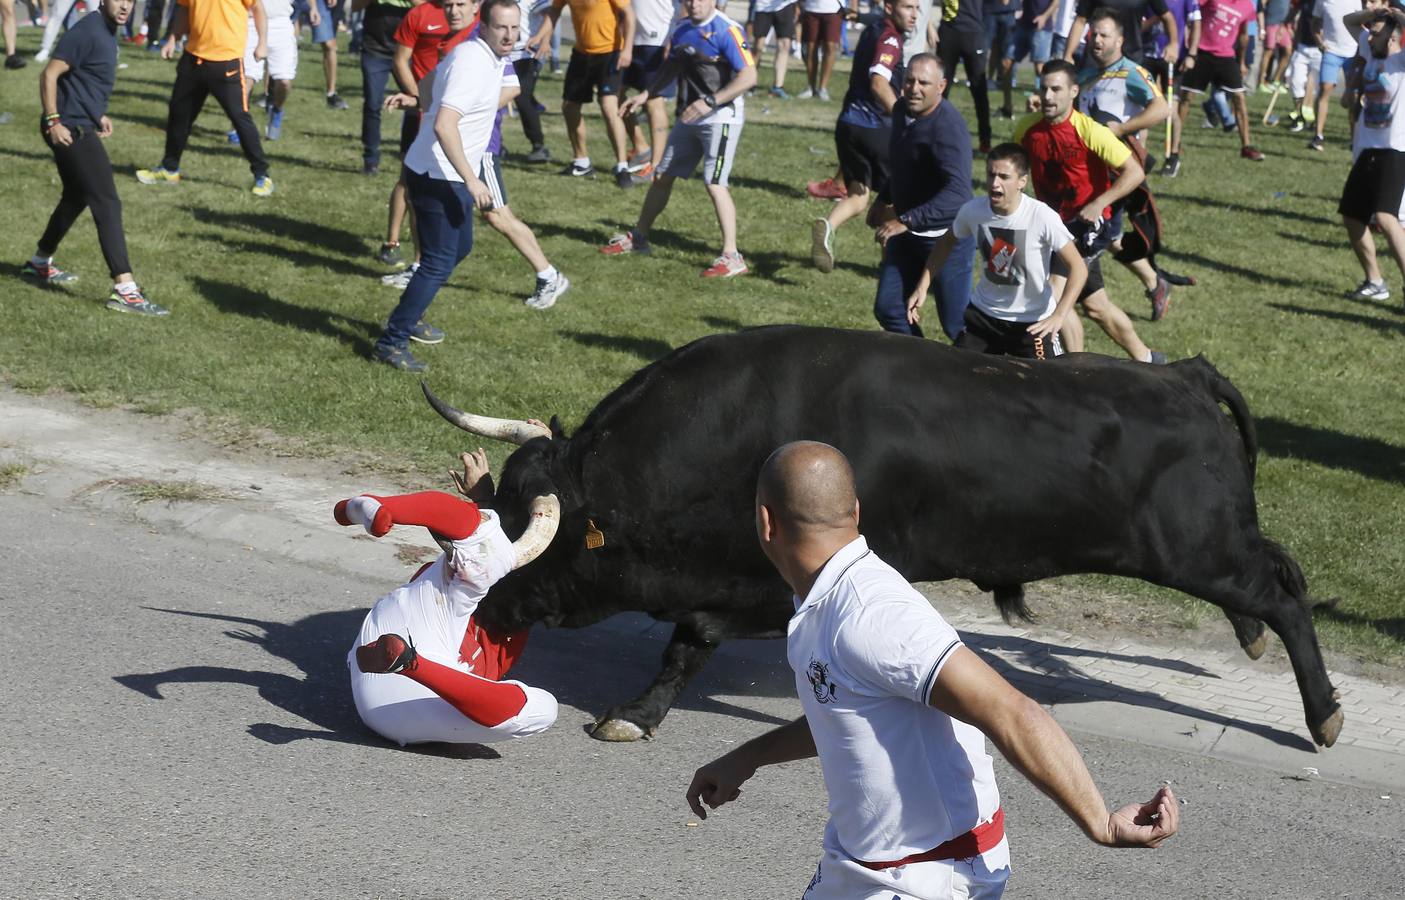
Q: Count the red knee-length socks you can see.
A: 2